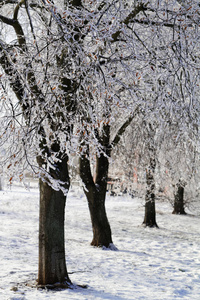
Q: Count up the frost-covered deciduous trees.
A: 4